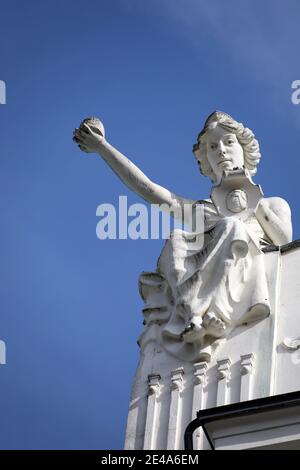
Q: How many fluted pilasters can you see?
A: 5